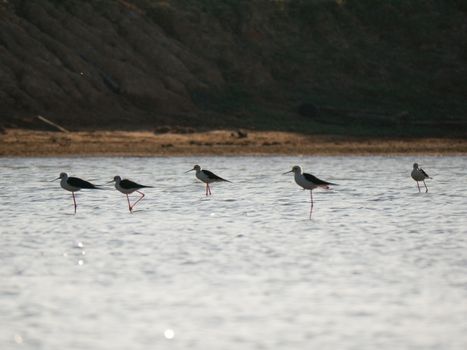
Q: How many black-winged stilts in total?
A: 5